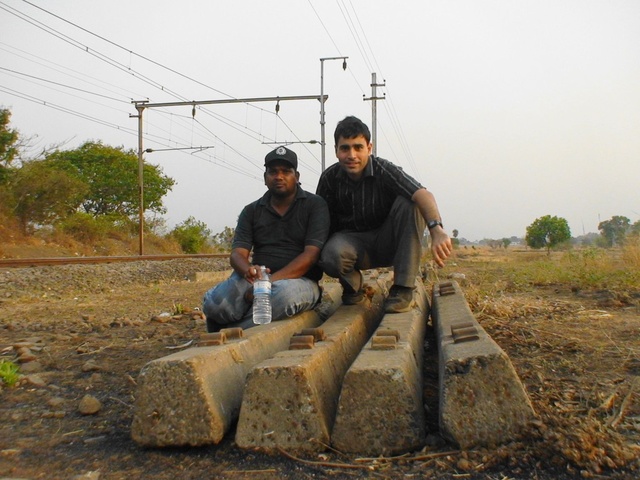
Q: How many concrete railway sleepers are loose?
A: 4